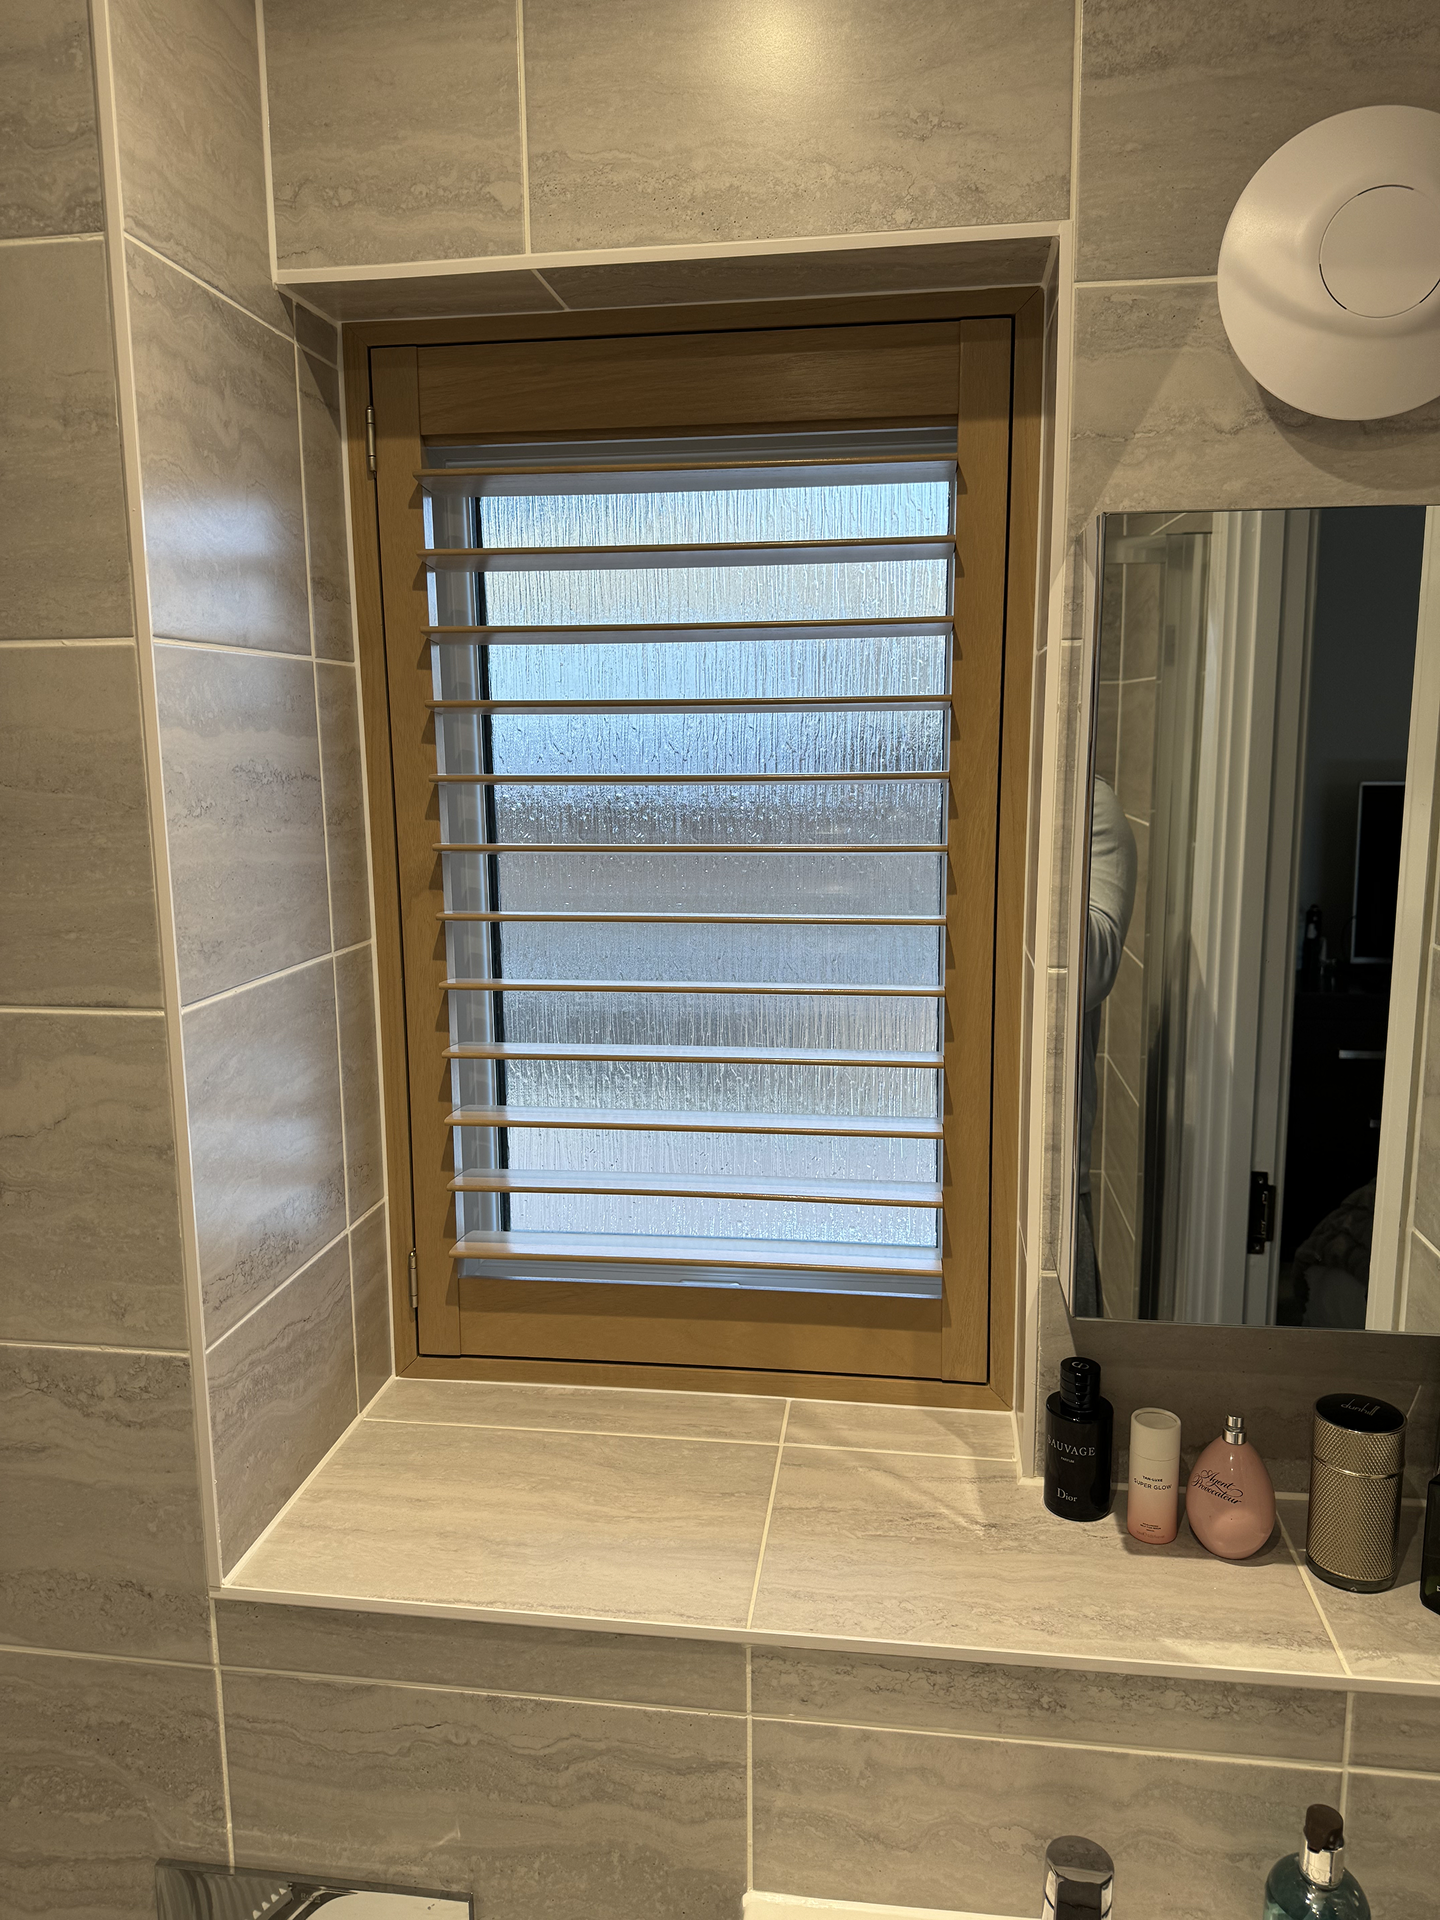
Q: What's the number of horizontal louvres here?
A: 12